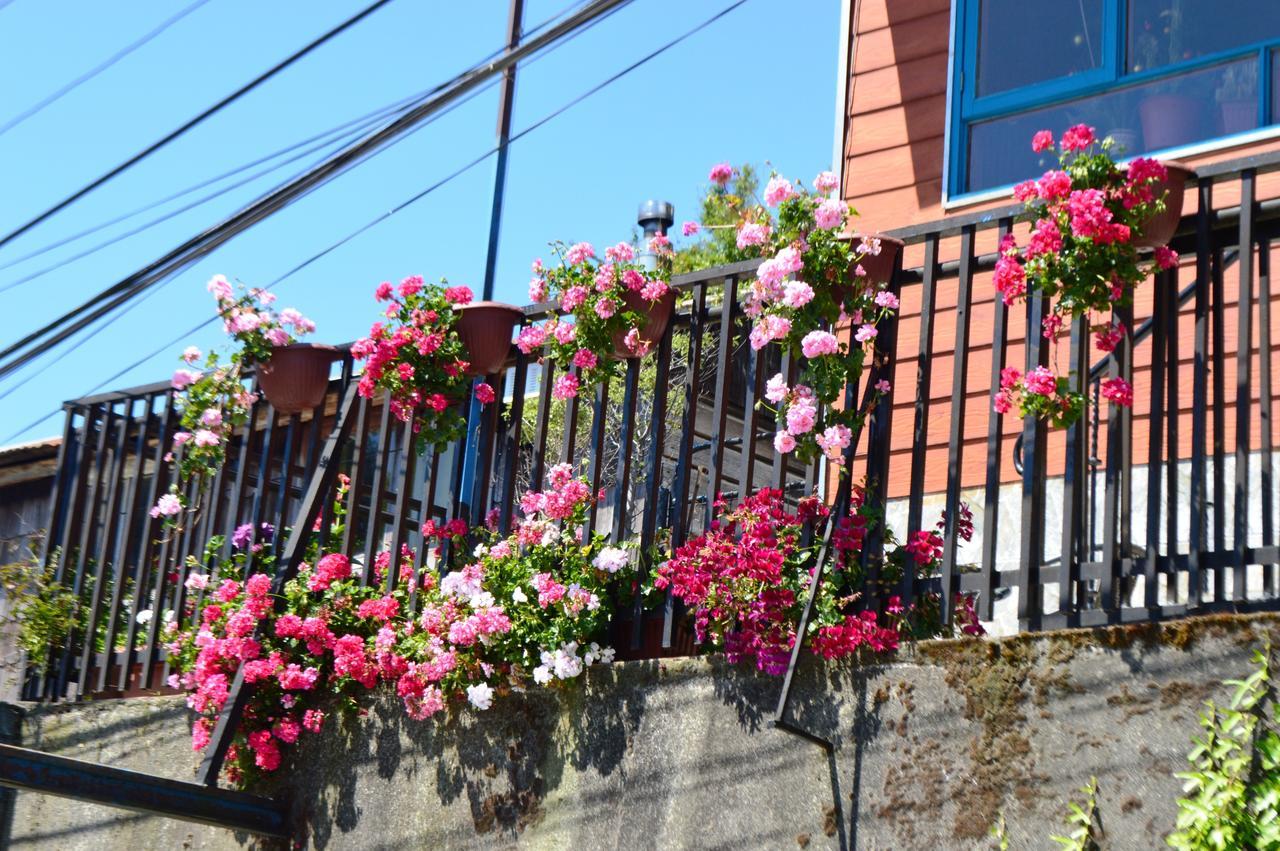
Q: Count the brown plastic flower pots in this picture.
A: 5